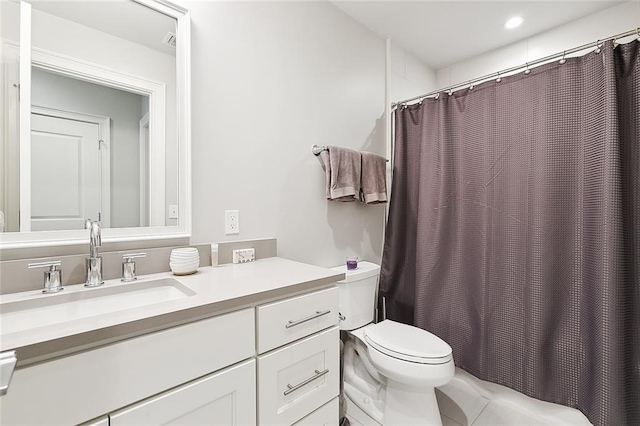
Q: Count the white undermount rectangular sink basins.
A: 1